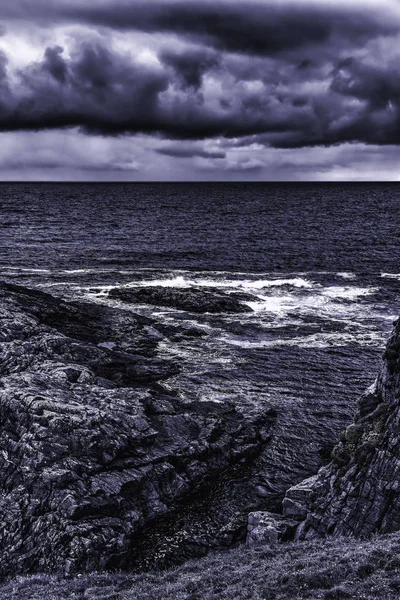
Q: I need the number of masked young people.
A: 0